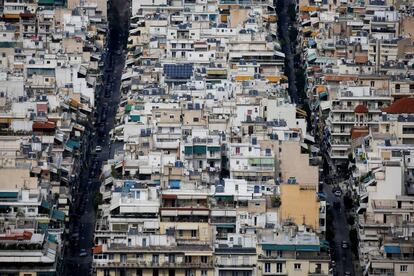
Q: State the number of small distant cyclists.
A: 0